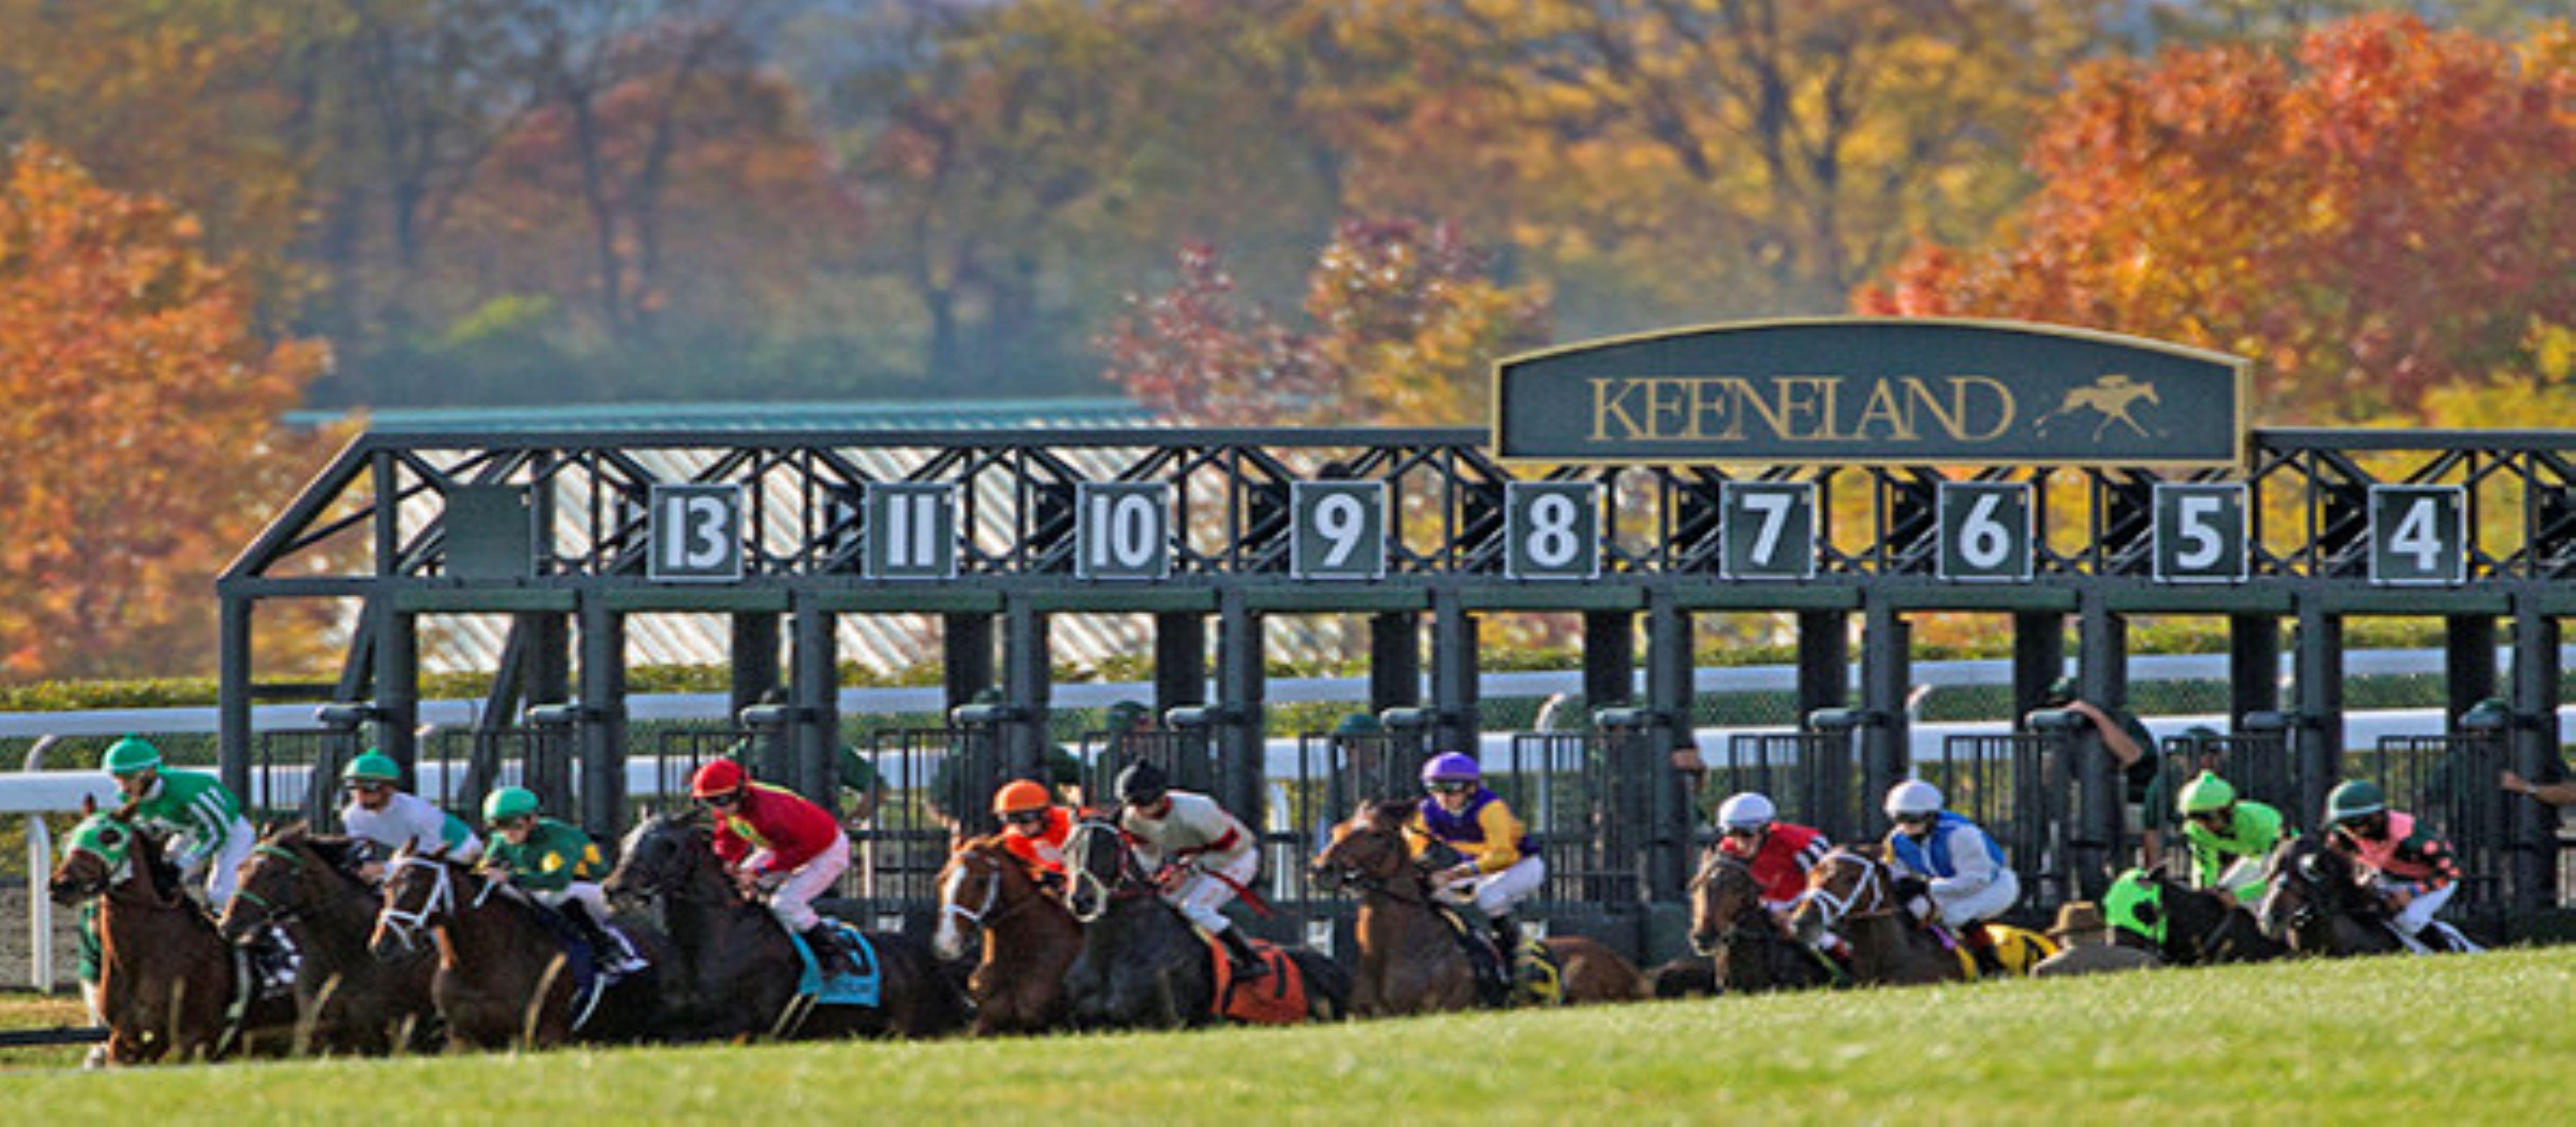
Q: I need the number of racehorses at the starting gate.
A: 11